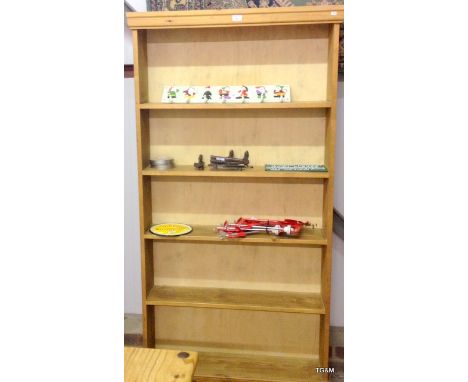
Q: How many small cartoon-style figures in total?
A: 7